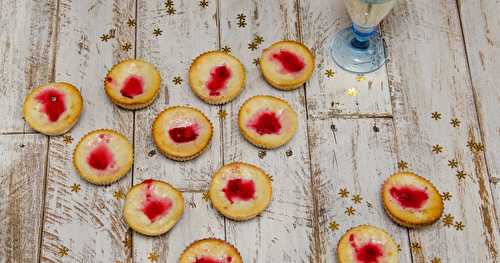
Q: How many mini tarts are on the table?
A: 12